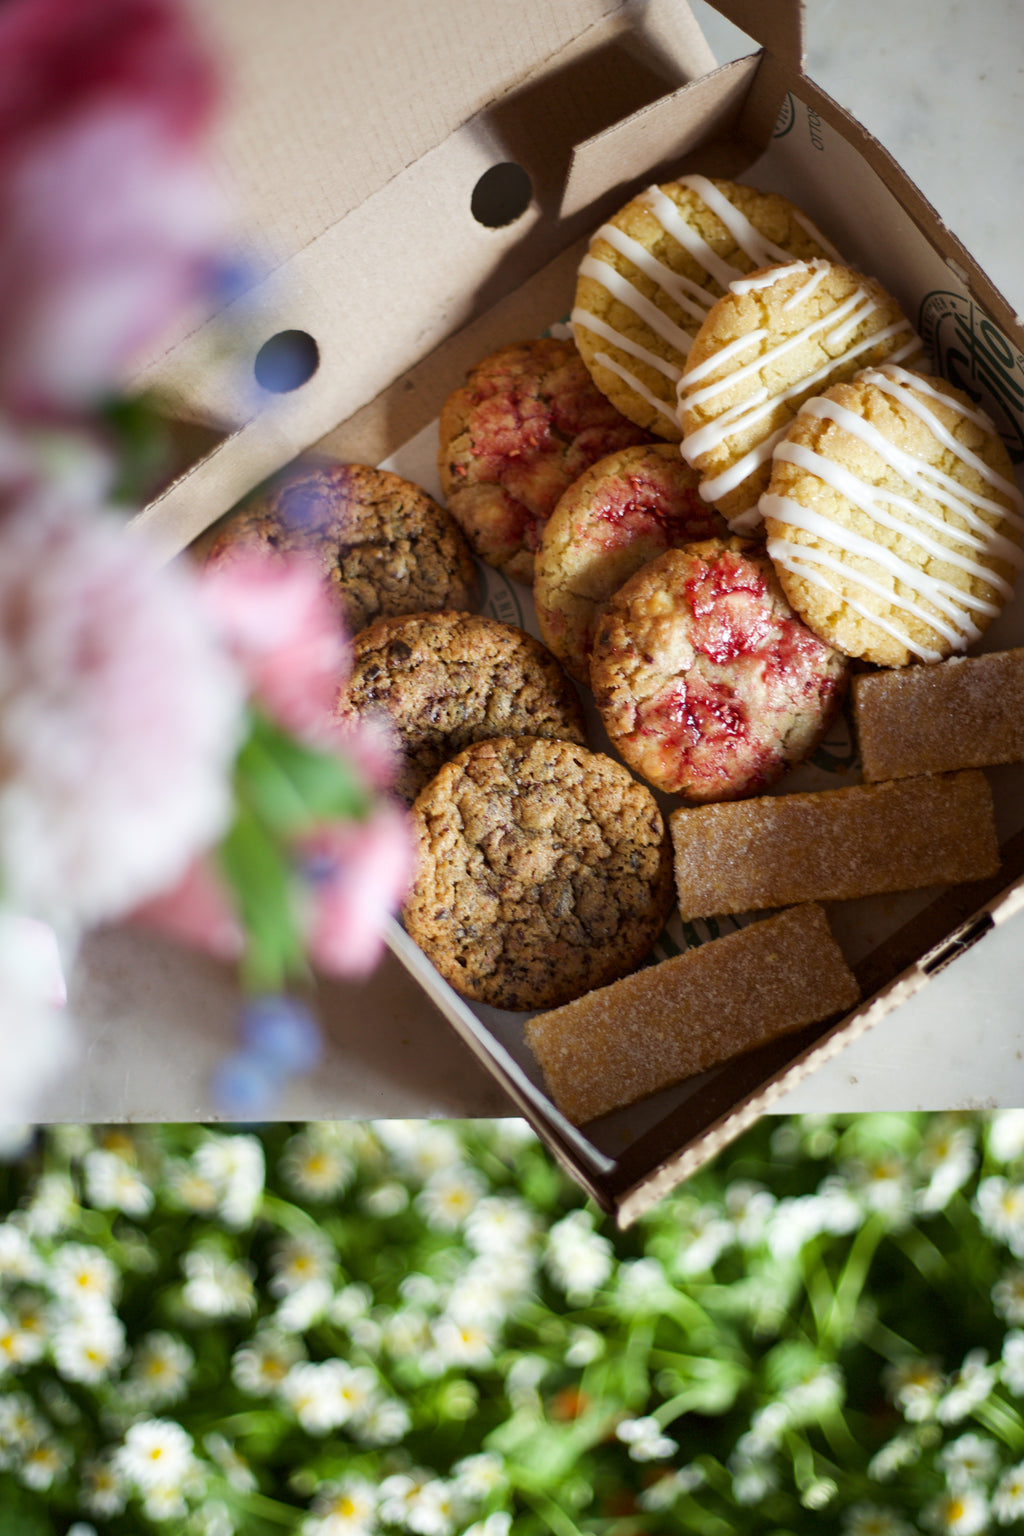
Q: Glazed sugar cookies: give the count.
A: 3